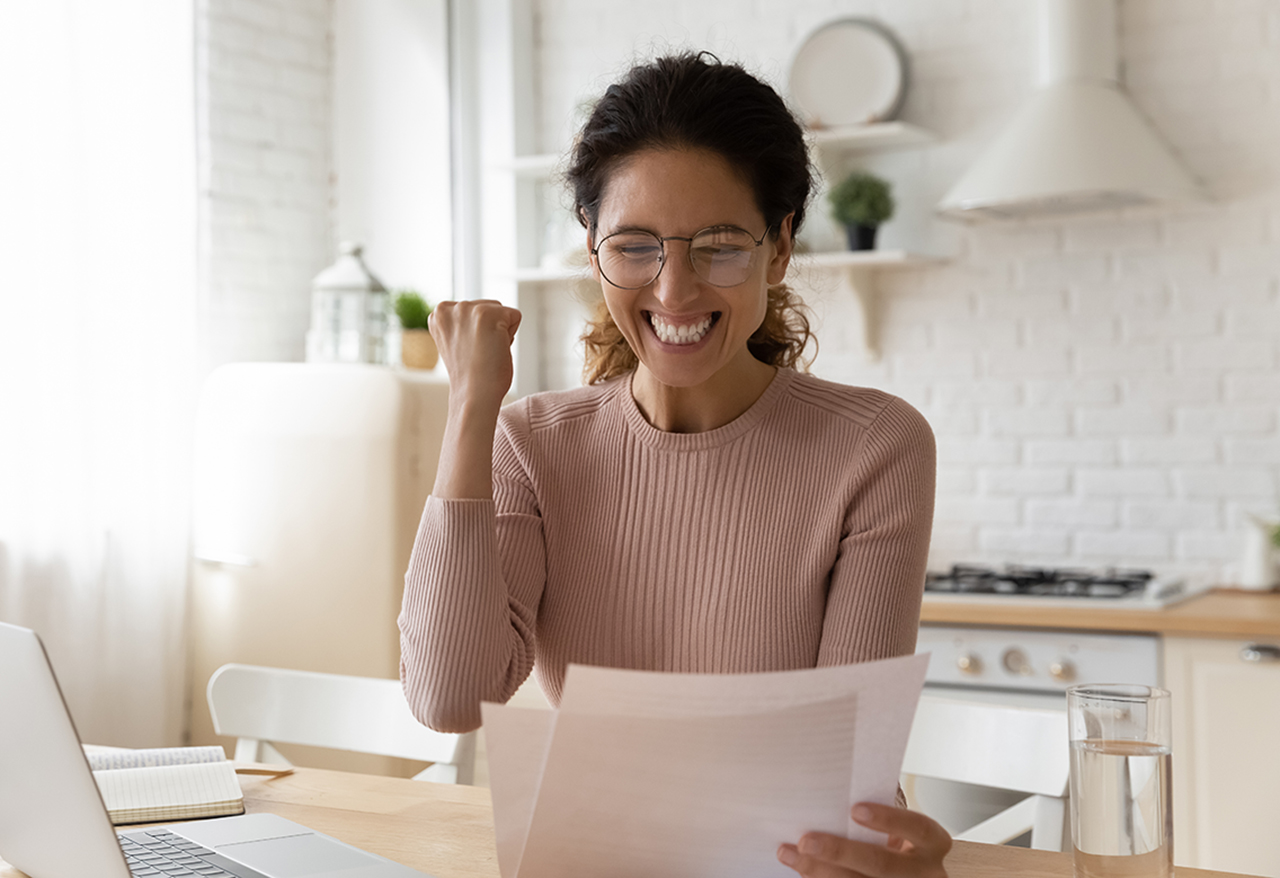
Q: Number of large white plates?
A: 1